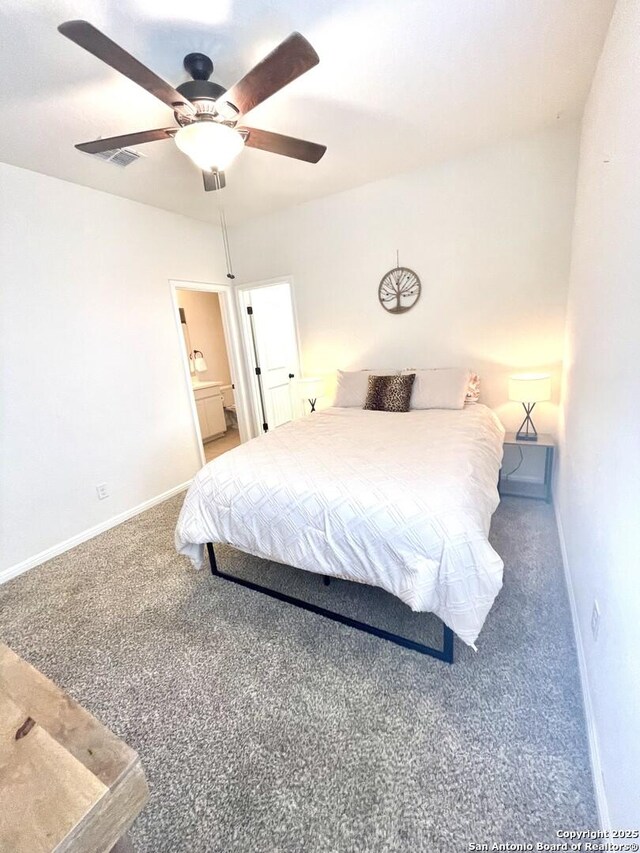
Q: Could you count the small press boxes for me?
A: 2